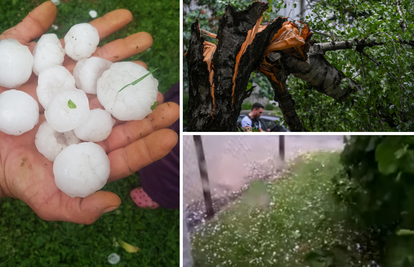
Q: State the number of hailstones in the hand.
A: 11